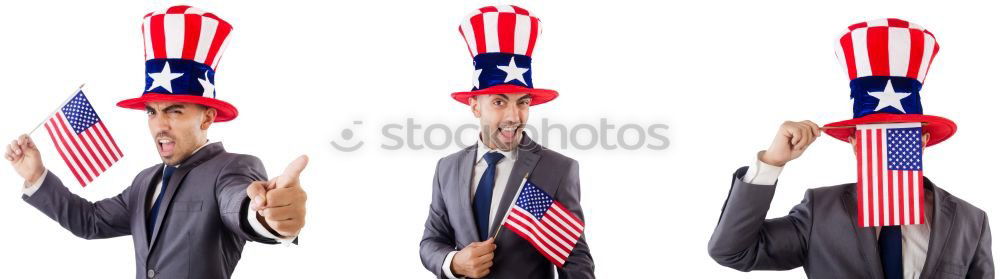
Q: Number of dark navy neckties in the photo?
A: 3